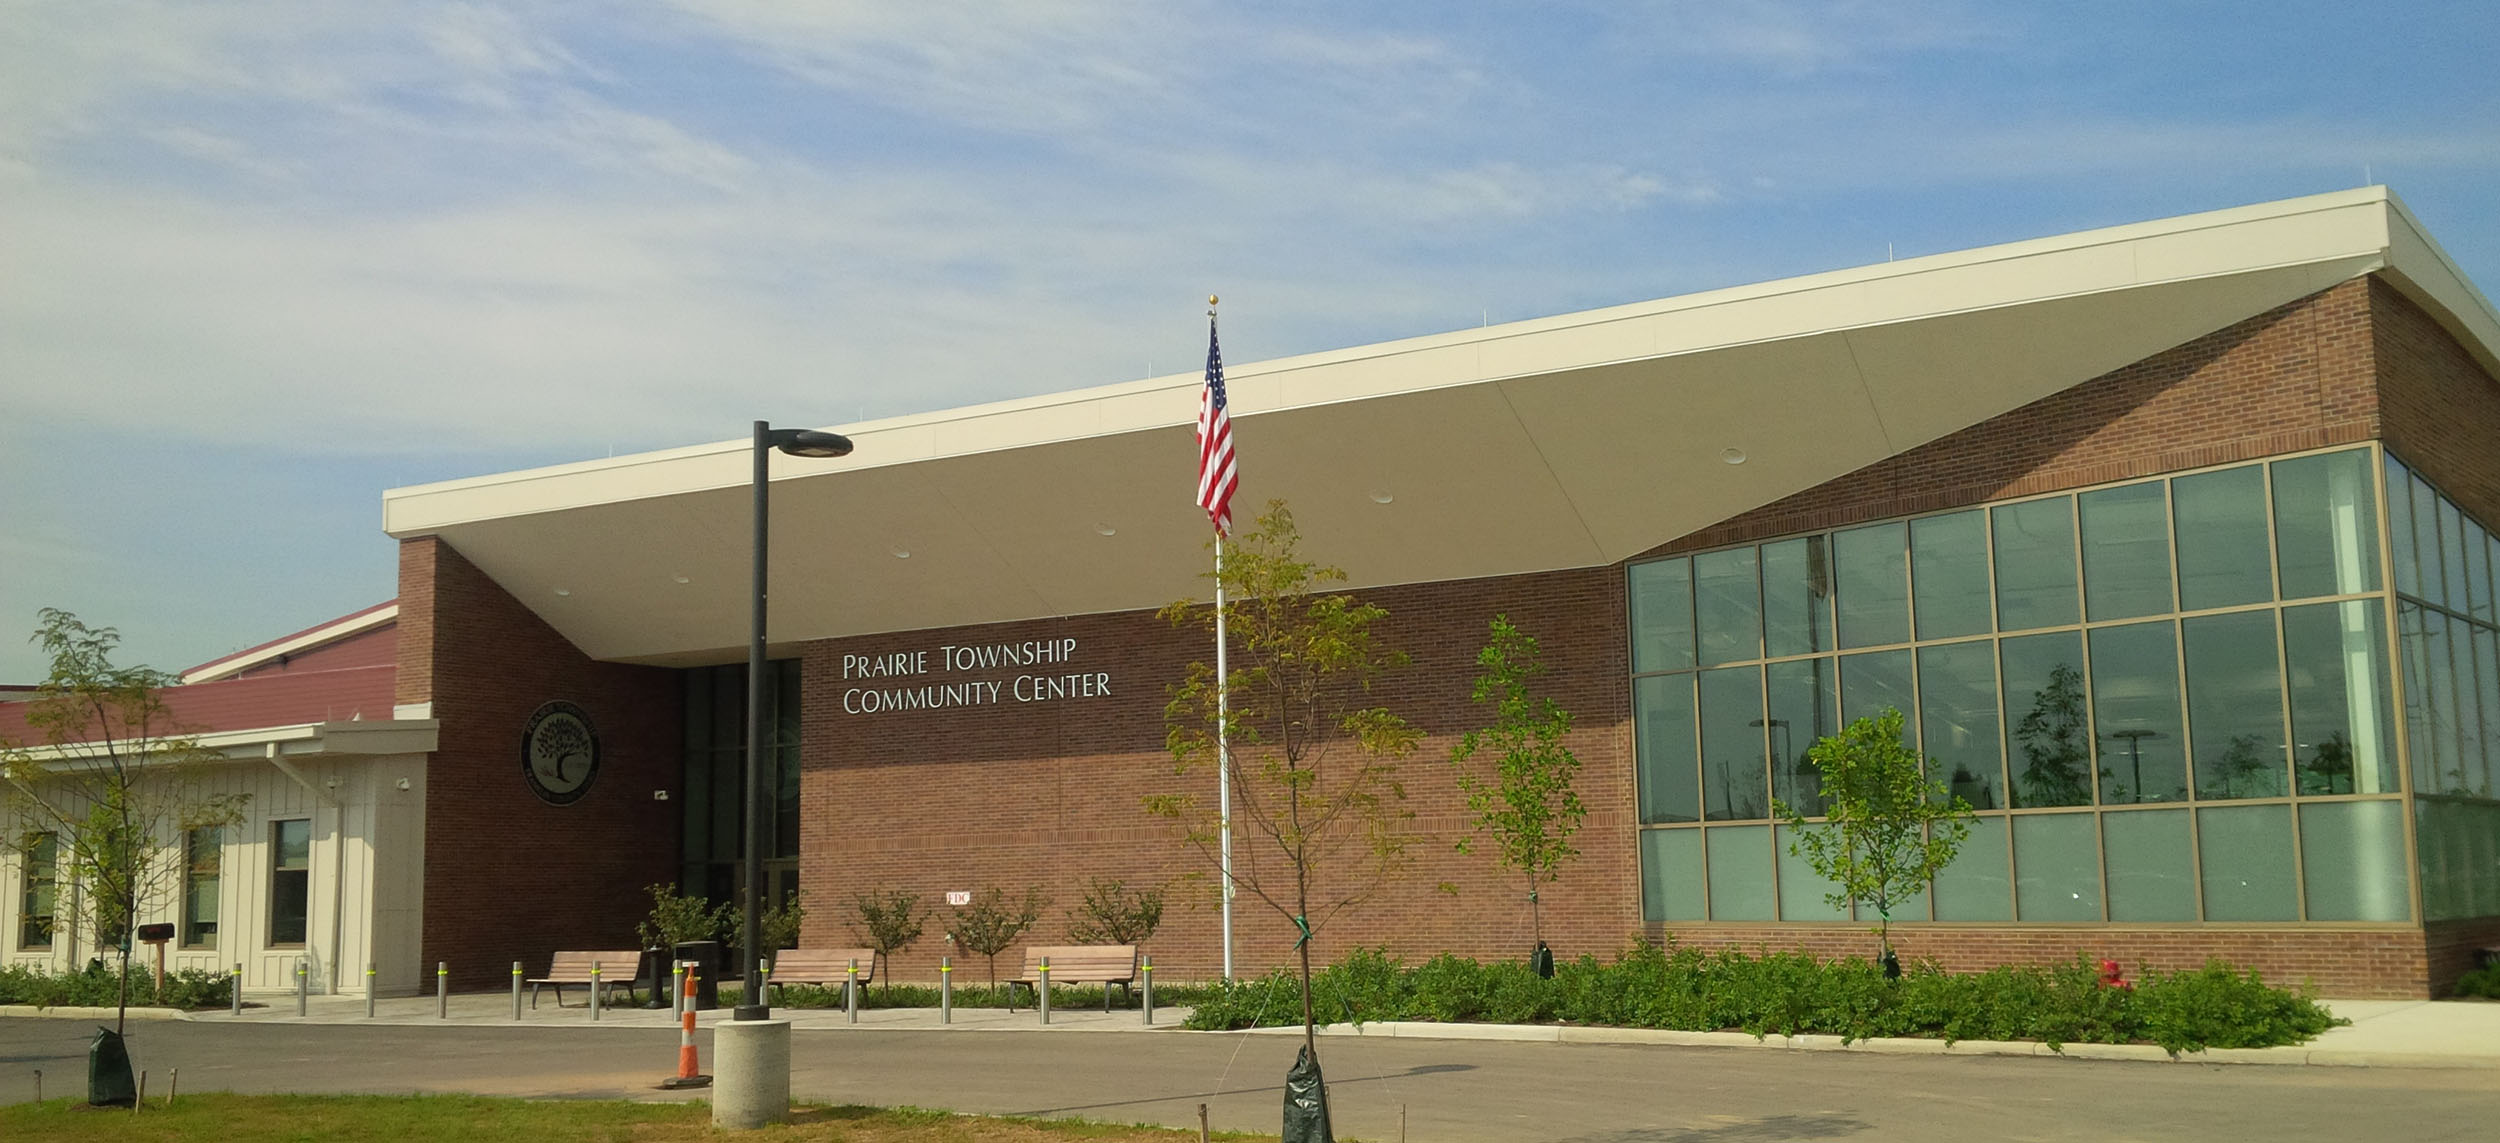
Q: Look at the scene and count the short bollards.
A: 12